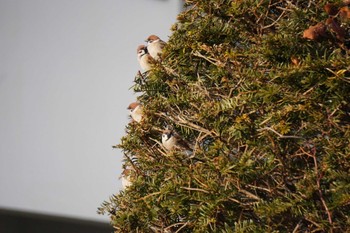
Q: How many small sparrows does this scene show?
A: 5